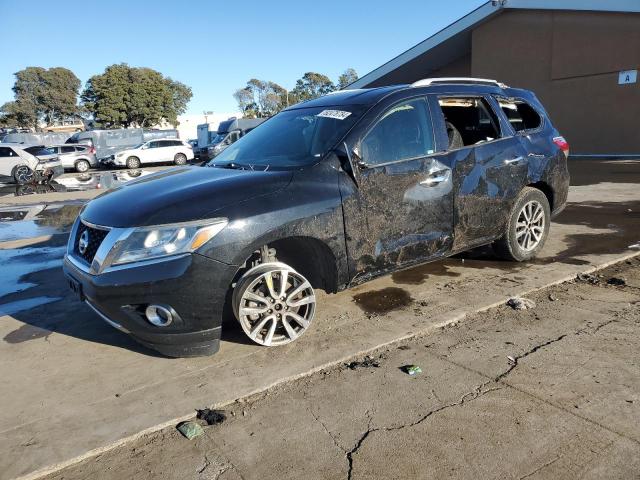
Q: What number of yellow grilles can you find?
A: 0